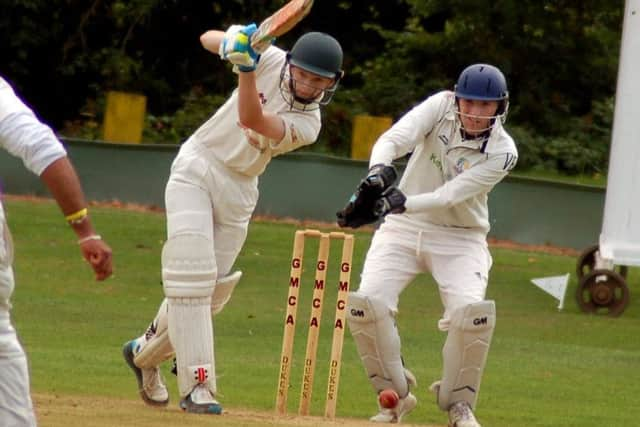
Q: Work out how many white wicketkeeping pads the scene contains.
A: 2